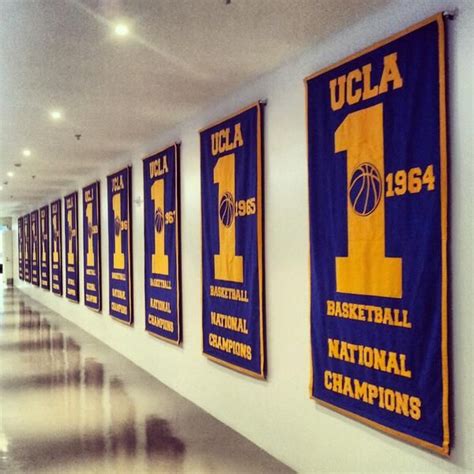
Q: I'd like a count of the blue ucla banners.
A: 11